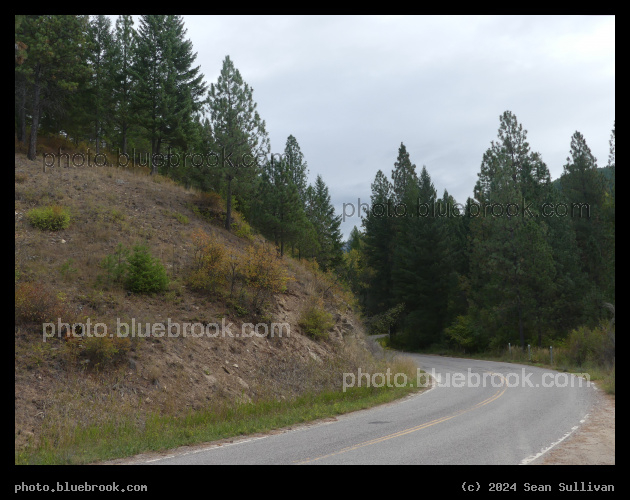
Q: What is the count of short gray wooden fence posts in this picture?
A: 3